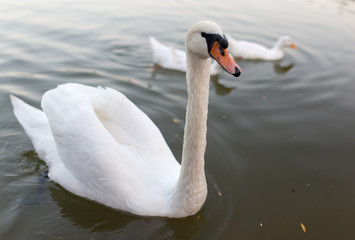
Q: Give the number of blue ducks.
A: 0